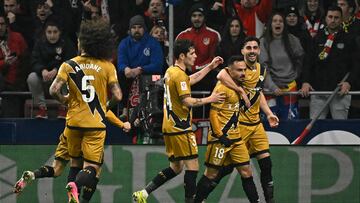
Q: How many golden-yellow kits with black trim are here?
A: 5